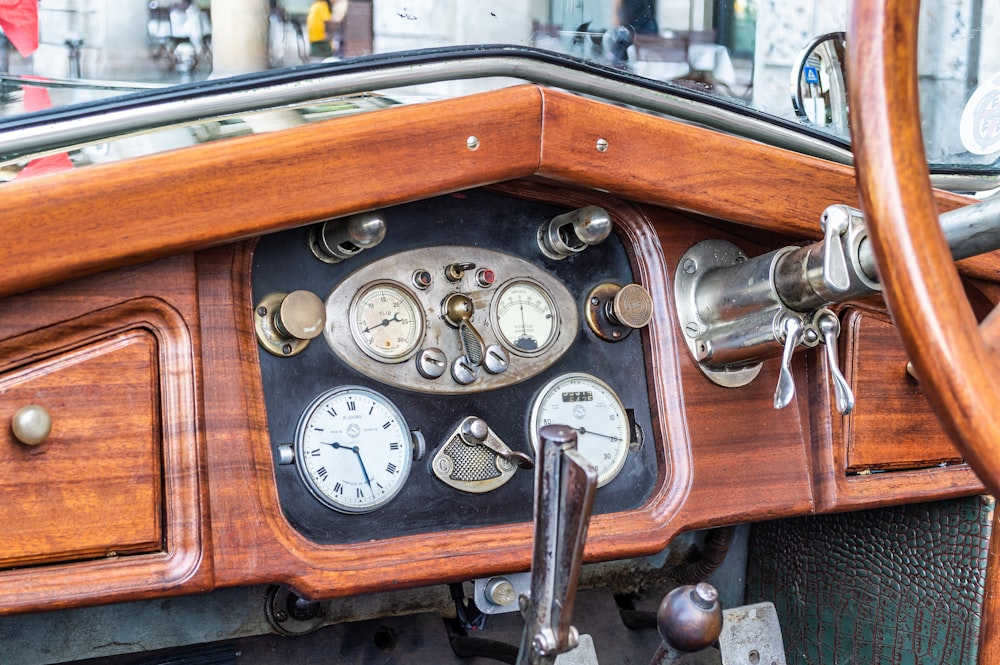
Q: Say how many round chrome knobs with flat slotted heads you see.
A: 3